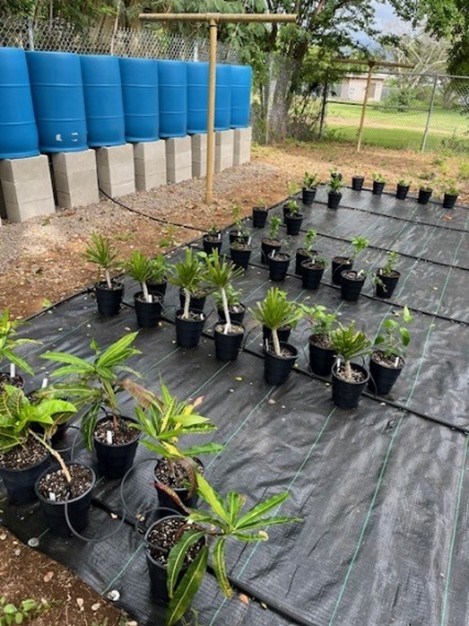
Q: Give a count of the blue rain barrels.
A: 8